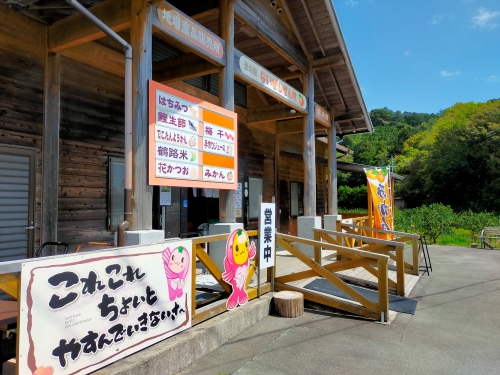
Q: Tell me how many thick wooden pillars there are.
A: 4